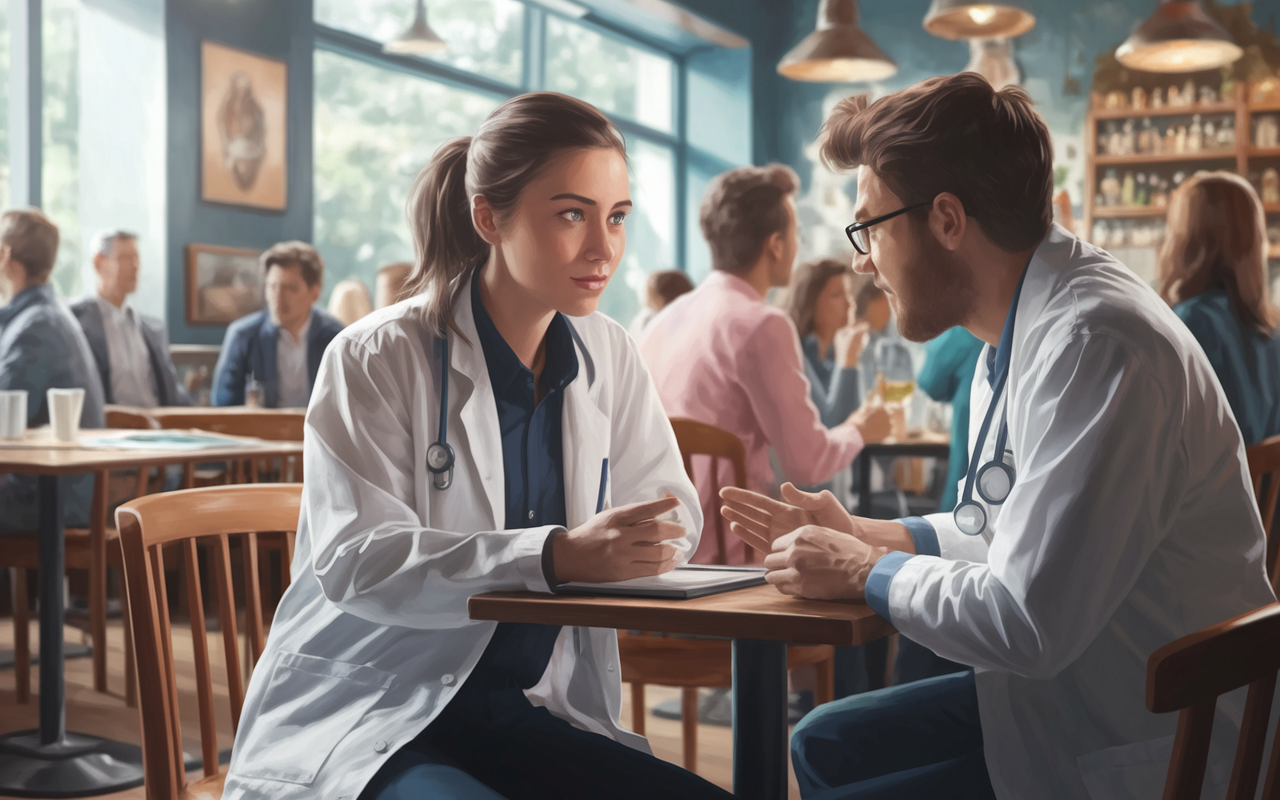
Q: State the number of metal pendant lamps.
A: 4